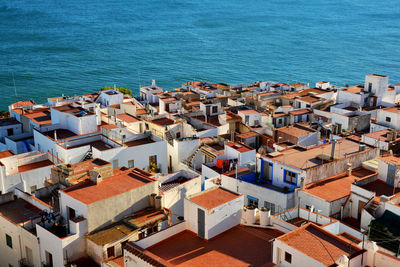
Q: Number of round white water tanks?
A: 2